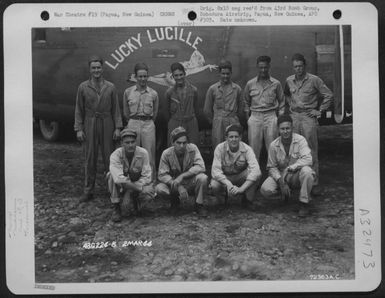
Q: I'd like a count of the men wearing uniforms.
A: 10